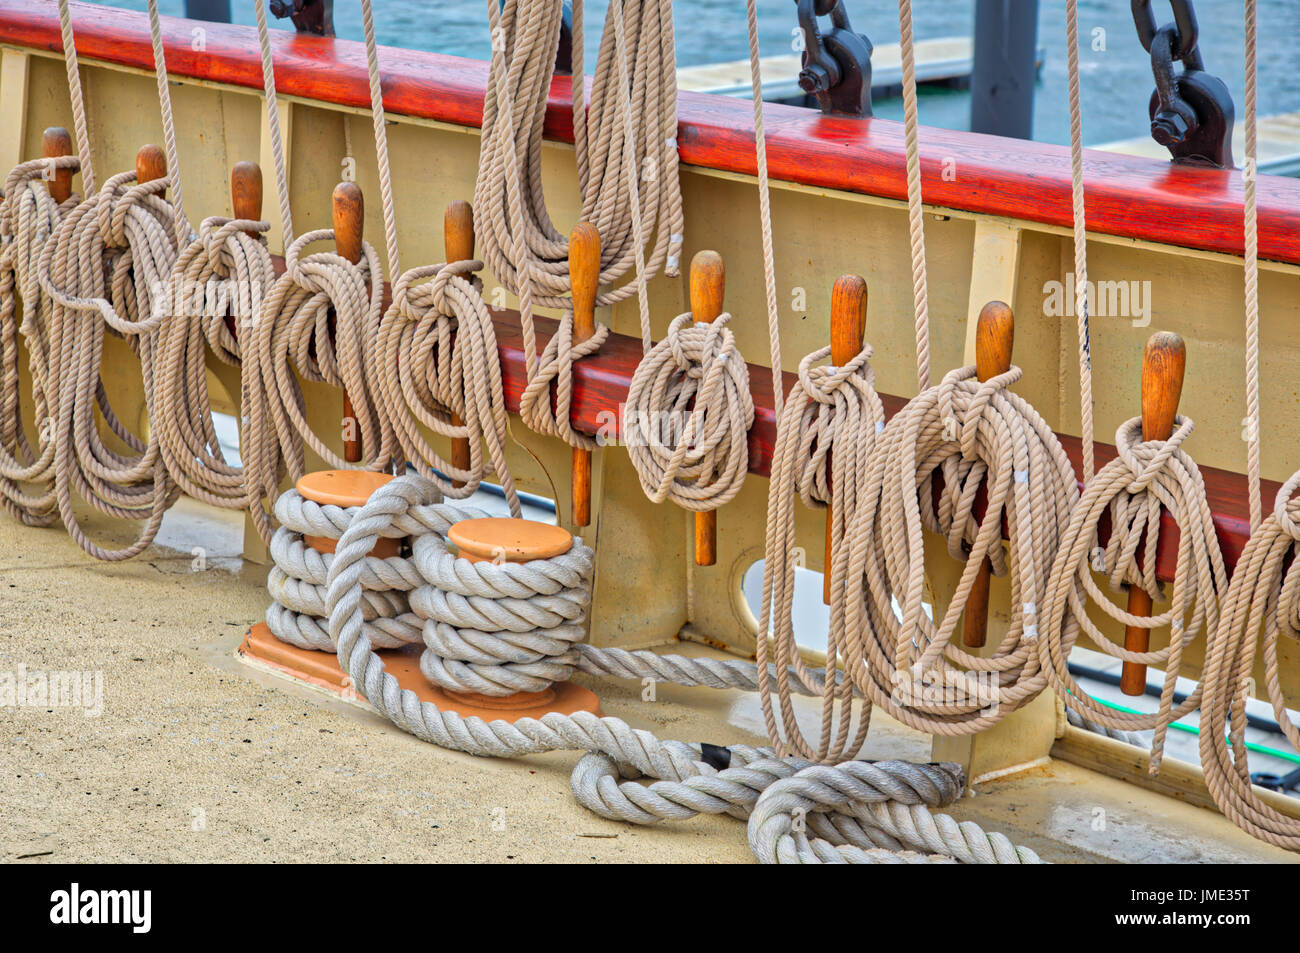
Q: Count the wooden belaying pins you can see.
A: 10